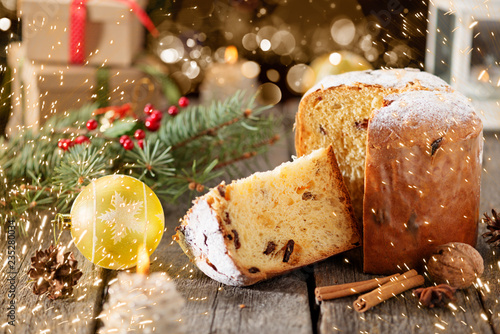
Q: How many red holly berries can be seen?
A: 13